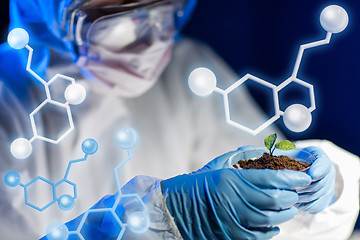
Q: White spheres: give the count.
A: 6